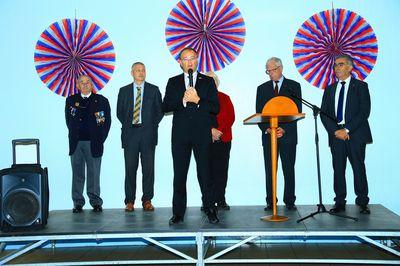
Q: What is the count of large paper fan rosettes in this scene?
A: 3